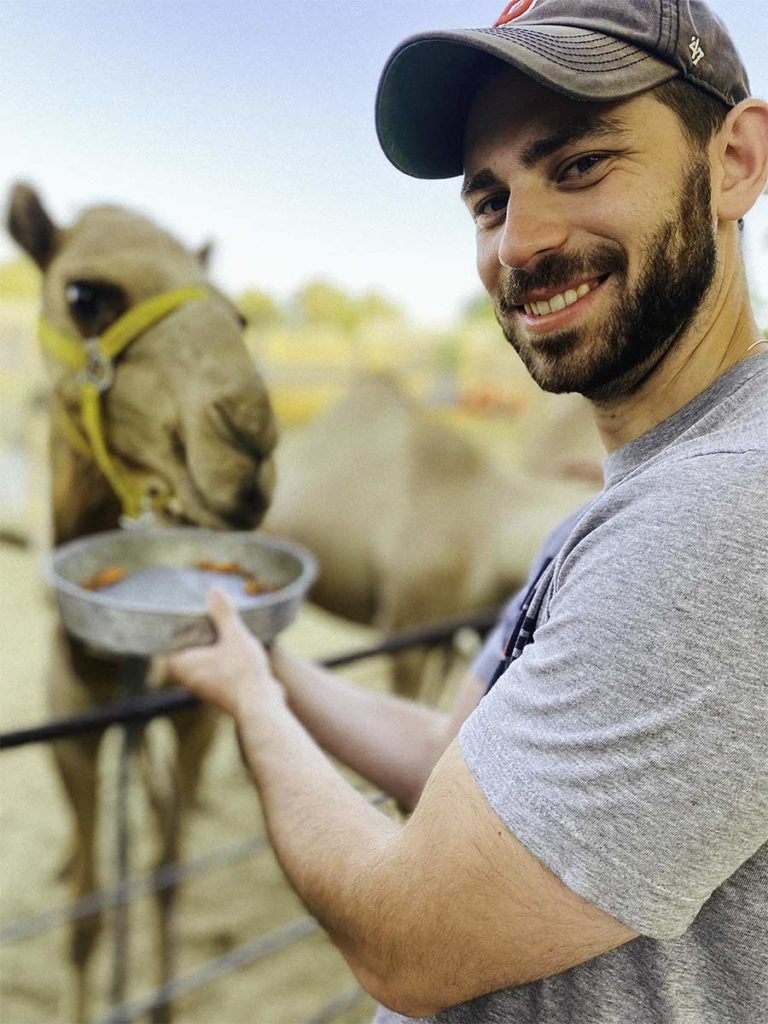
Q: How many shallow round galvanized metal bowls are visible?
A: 1